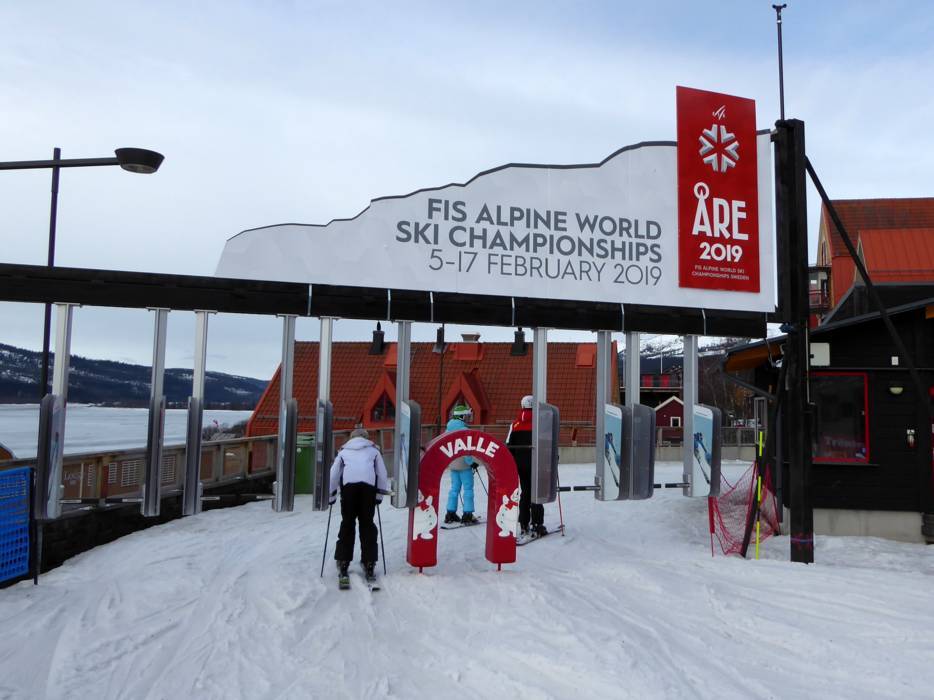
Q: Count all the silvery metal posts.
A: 10